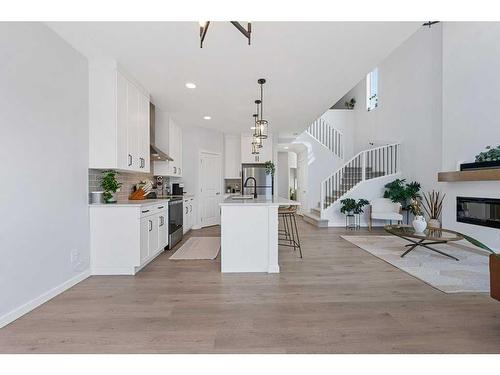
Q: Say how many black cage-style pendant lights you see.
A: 3